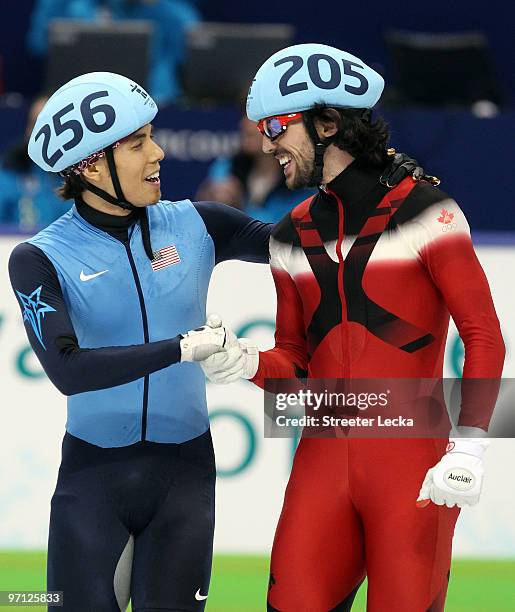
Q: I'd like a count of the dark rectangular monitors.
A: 3